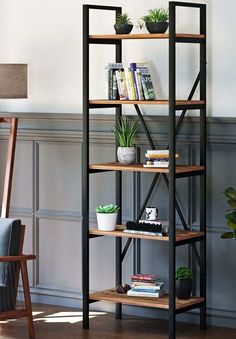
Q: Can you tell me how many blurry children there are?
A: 0